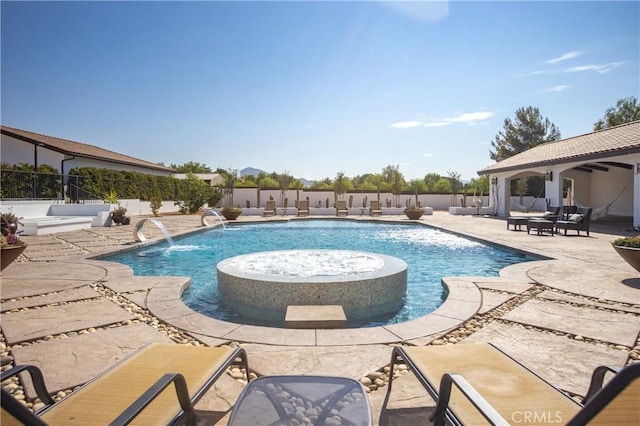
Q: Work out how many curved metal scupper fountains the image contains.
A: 2